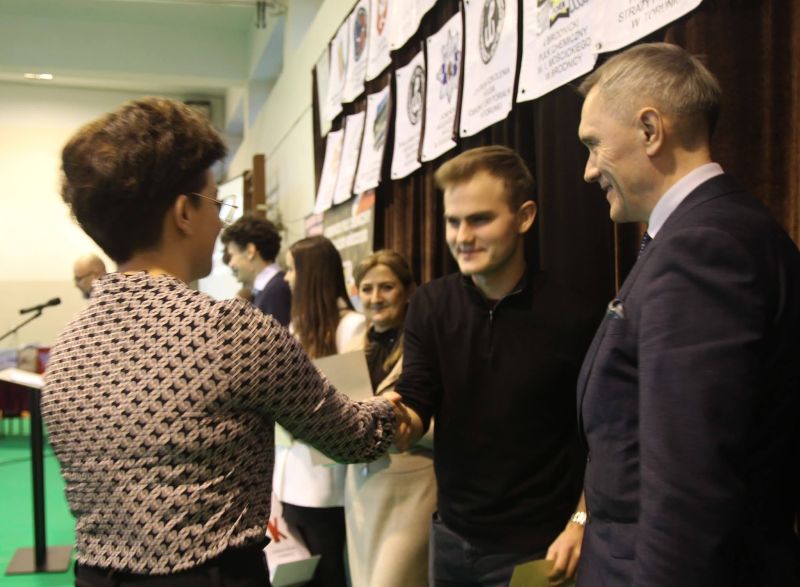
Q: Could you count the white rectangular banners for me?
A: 13